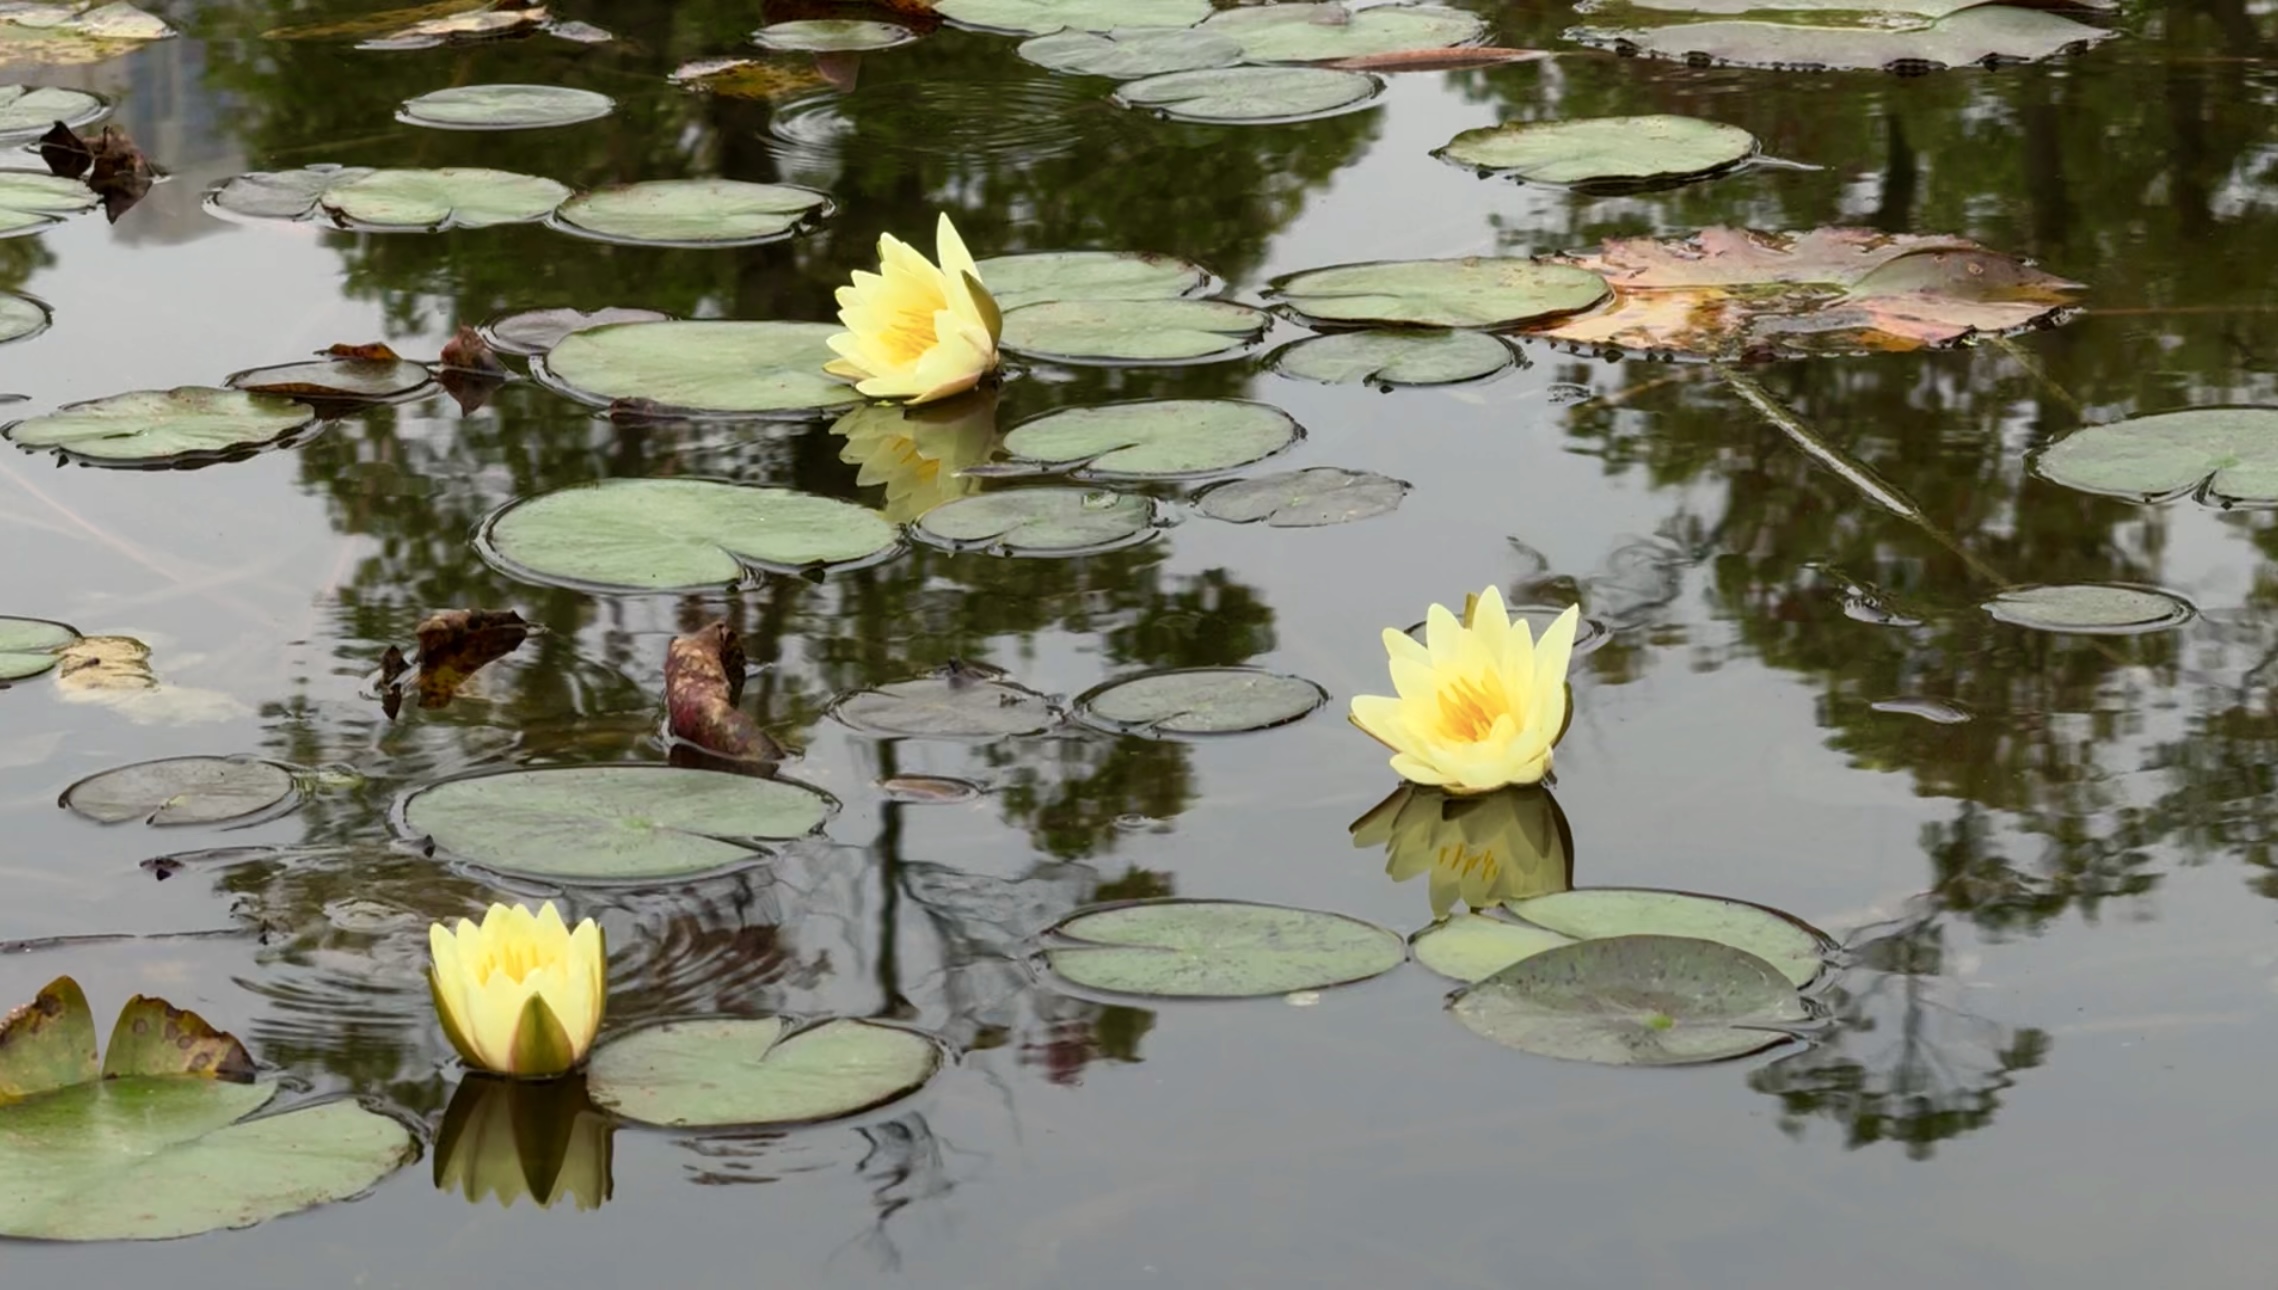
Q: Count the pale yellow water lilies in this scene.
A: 3